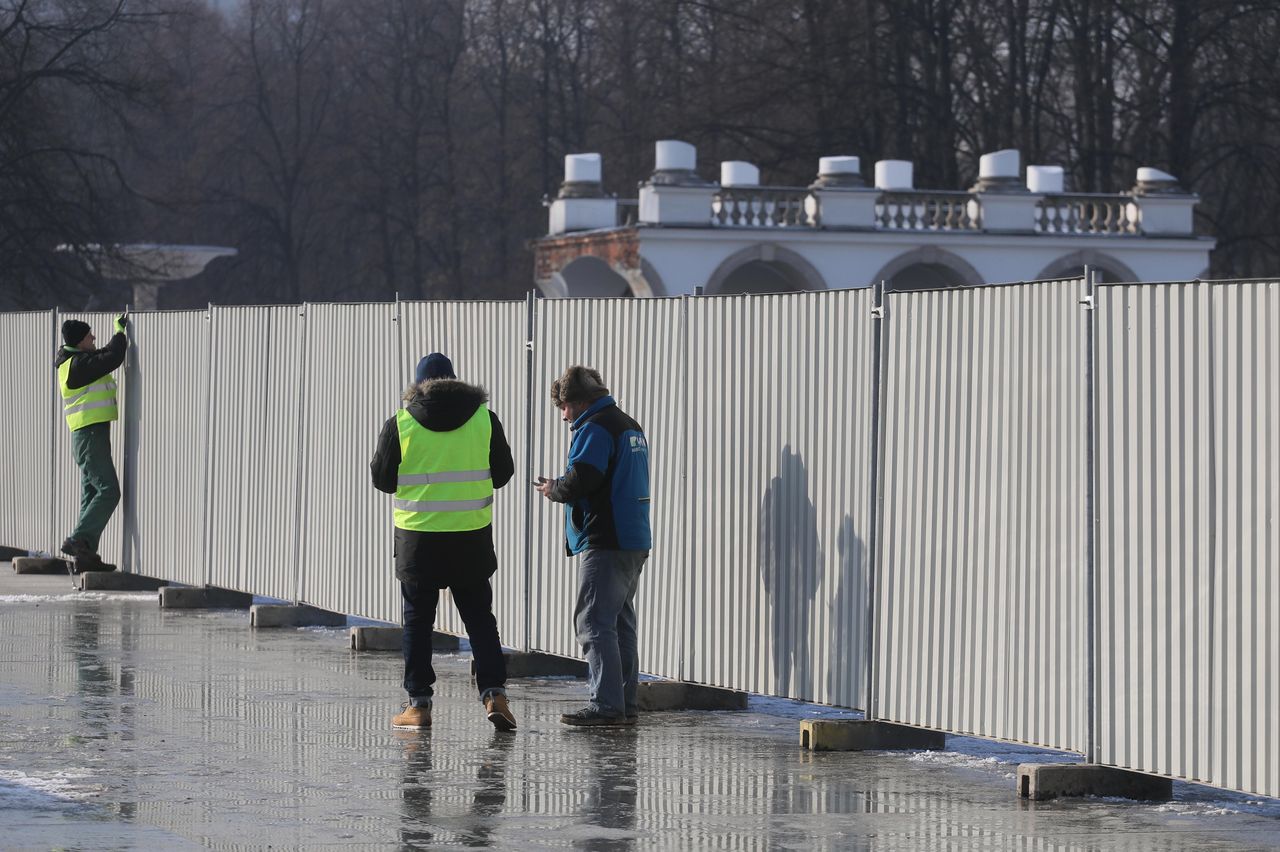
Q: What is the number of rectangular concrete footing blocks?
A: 10